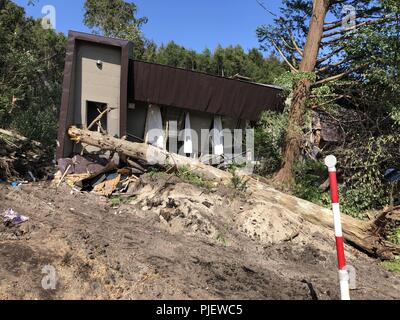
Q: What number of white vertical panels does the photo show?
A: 3